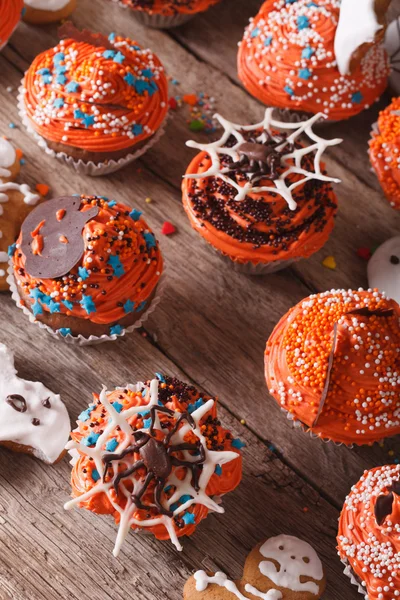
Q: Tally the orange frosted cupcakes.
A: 10